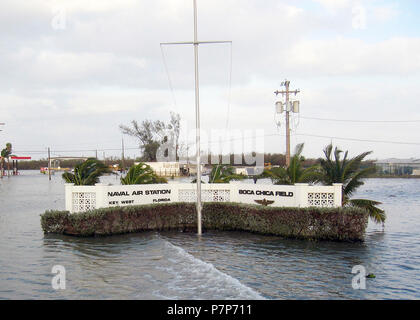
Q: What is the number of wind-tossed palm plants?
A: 5